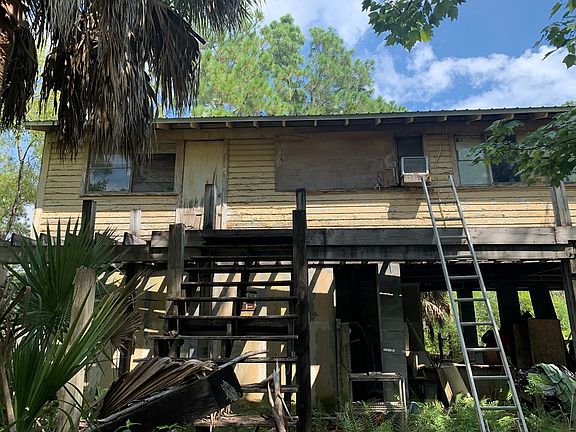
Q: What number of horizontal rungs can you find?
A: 11